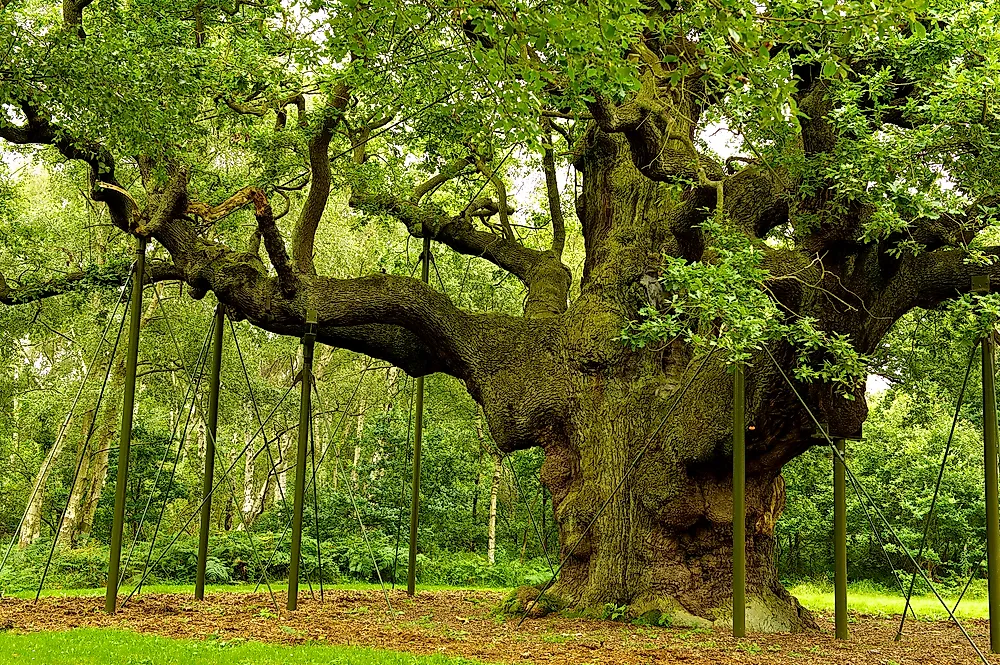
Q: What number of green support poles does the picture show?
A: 7